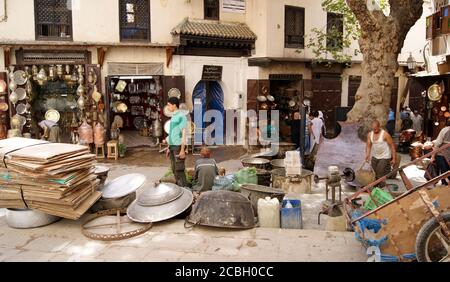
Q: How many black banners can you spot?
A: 1